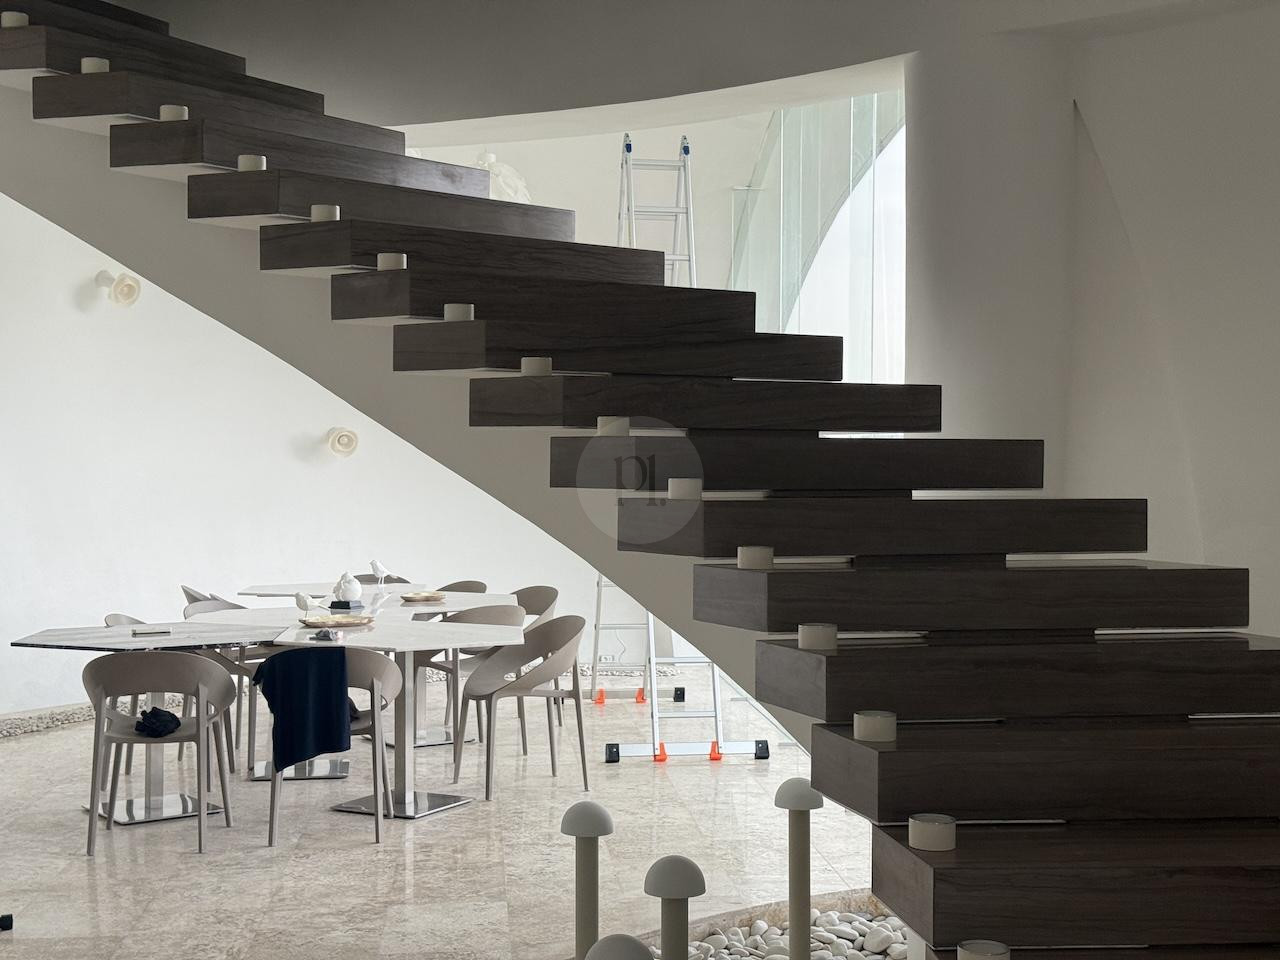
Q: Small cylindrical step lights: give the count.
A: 15